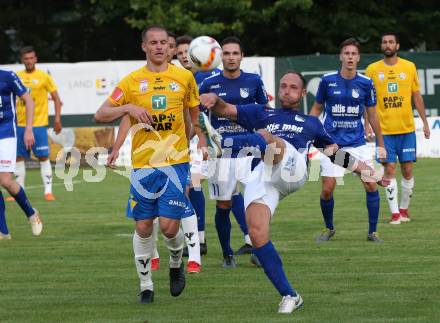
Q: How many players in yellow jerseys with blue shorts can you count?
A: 3